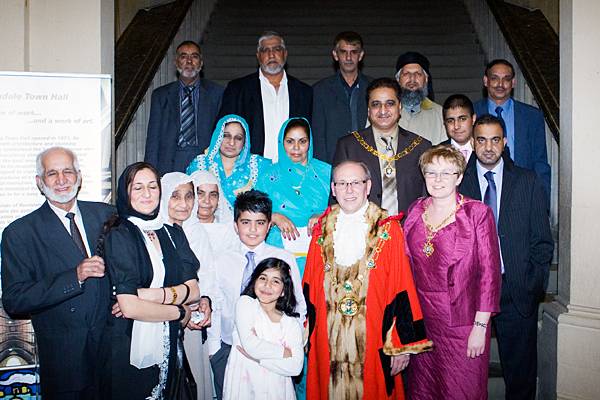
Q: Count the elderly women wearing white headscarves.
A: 2